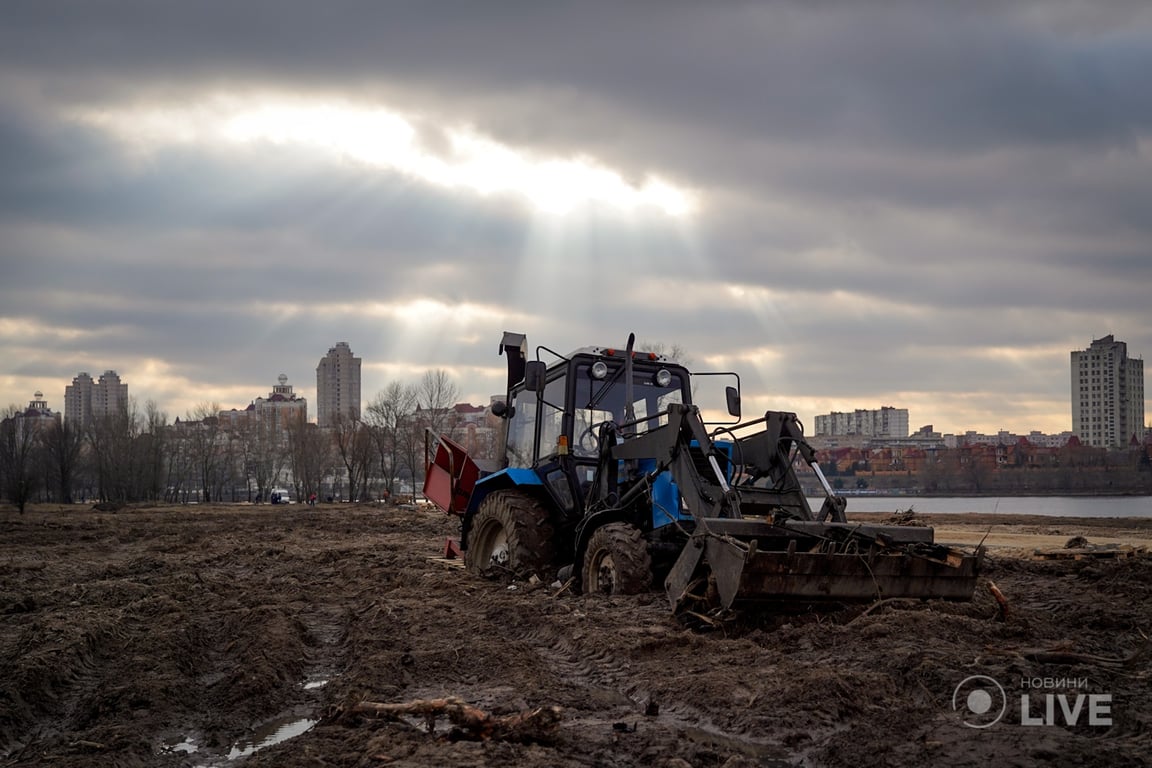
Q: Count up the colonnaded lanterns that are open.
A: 2